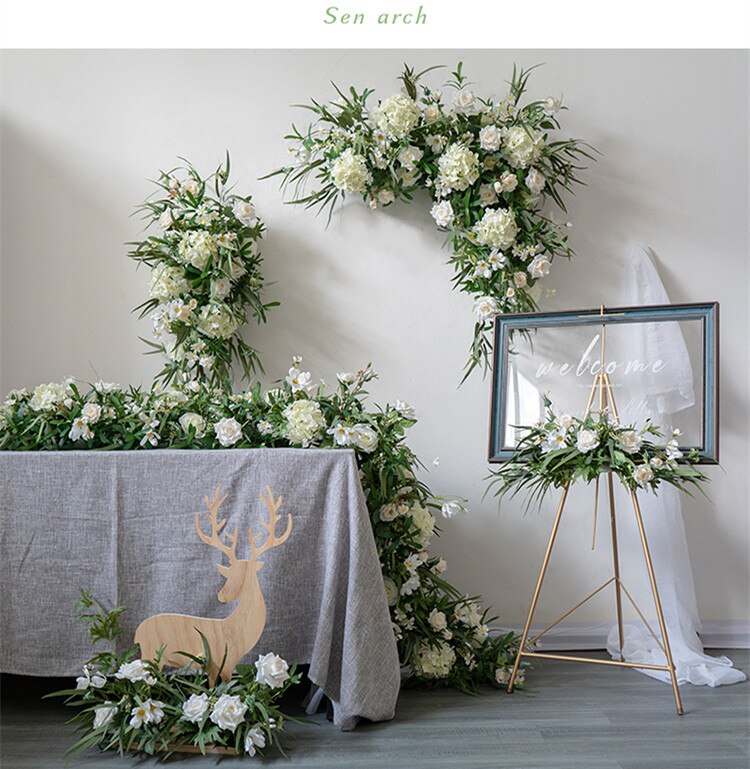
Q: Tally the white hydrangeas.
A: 12